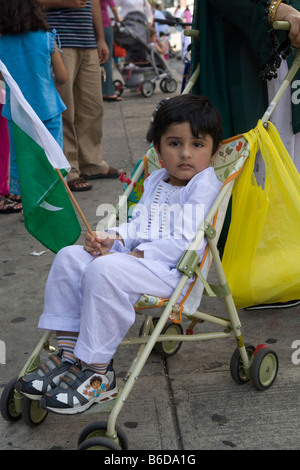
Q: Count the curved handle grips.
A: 2